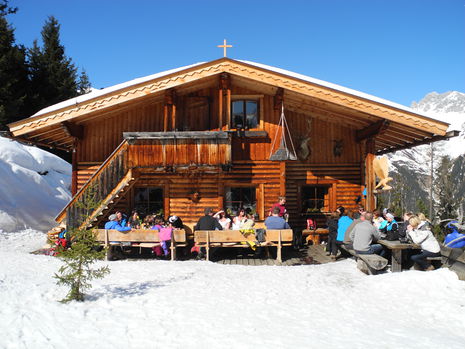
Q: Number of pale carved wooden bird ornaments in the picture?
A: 1